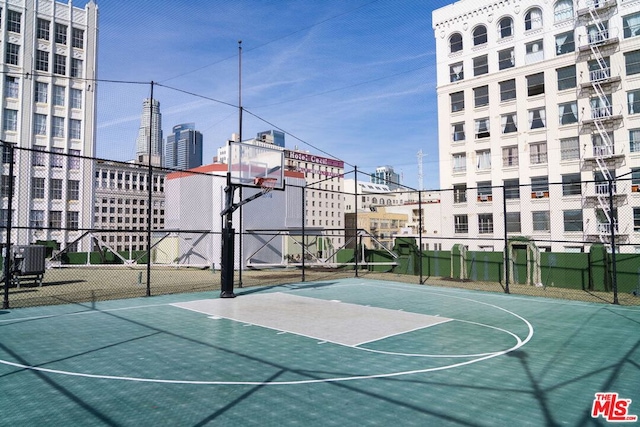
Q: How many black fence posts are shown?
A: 8